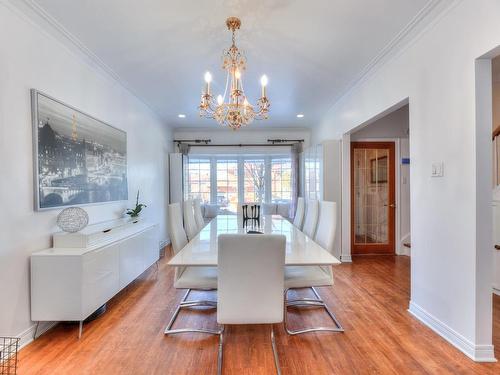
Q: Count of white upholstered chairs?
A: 8